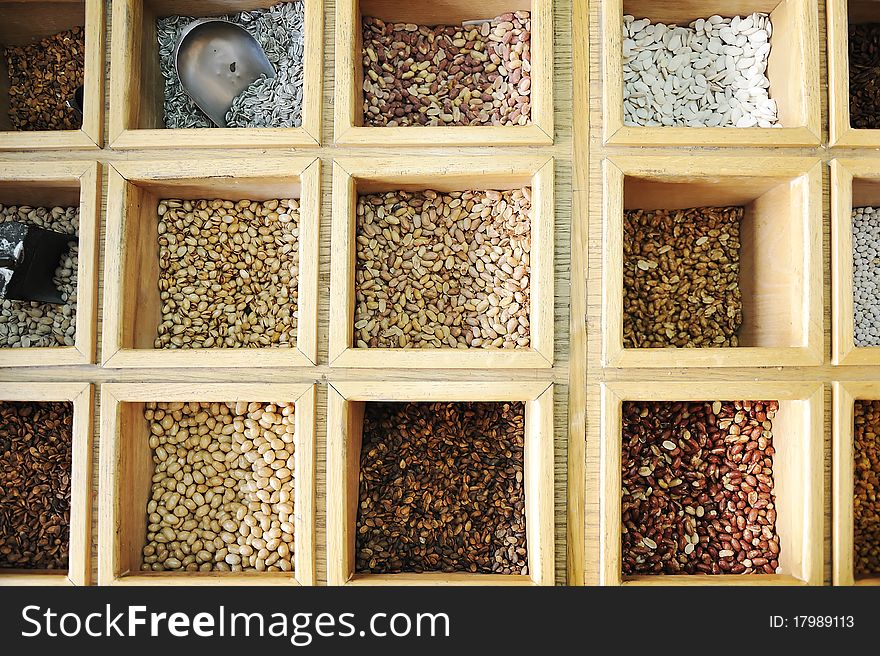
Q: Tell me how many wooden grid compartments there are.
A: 15